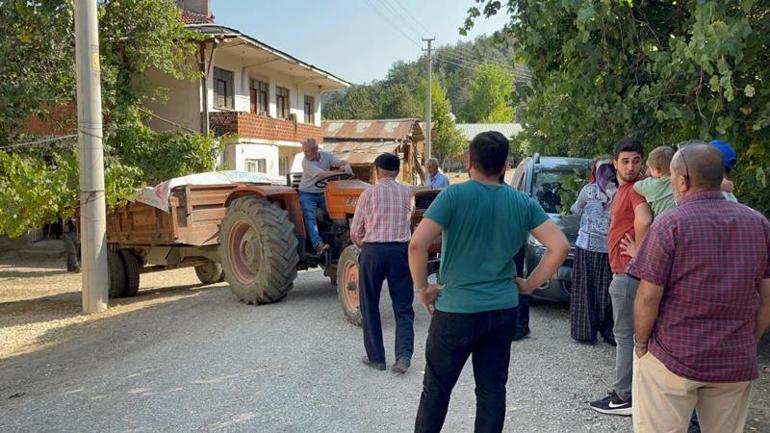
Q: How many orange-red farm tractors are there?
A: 1